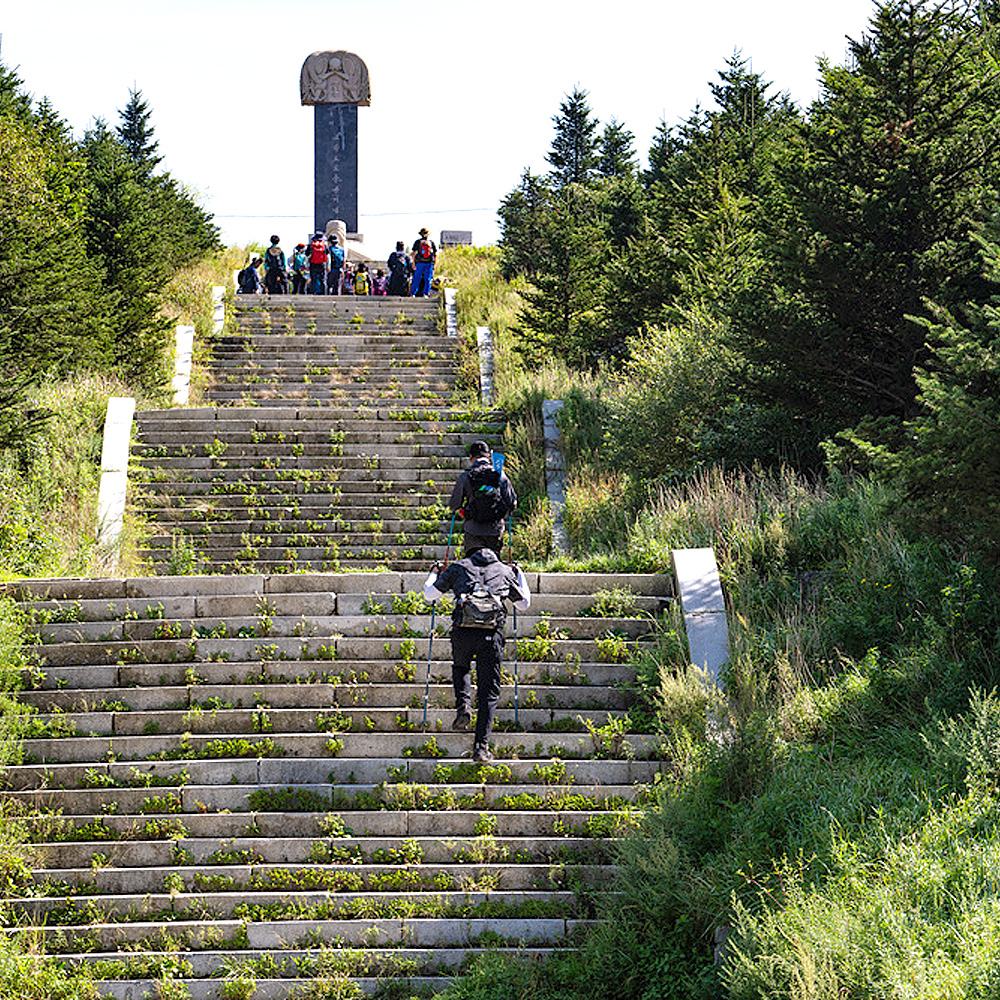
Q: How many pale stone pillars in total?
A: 7